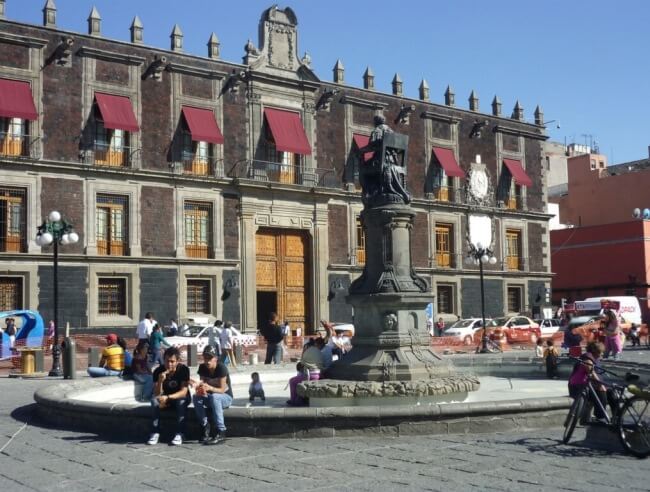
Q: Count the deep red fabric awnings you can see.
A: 7